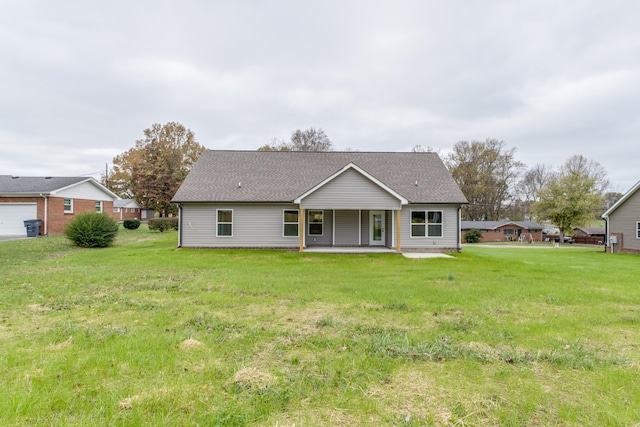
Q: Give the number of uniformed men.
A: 0